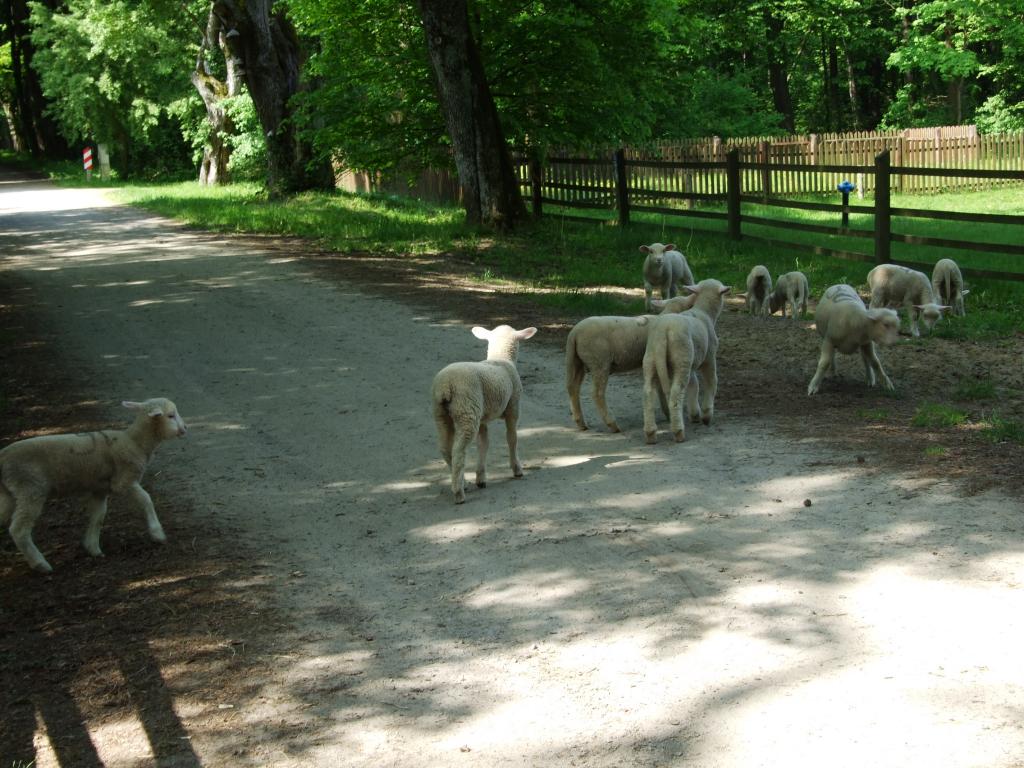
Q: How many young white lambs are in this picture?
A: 10